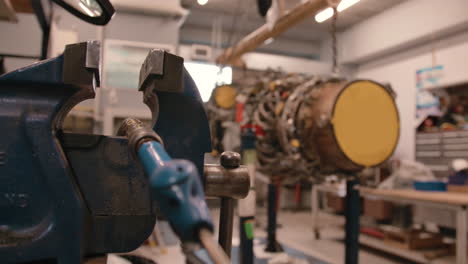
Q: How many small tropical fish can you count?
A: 0